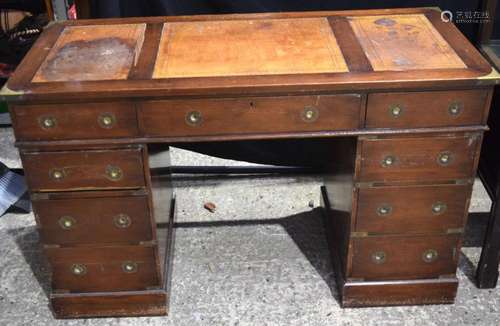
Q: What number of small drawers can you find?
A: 8